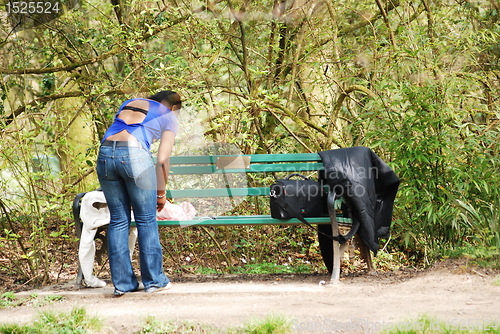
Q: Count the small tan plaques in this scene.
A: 1